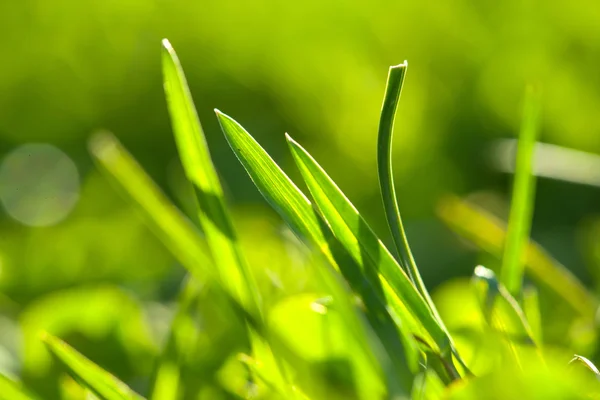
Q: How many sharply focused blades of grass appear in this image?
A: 4